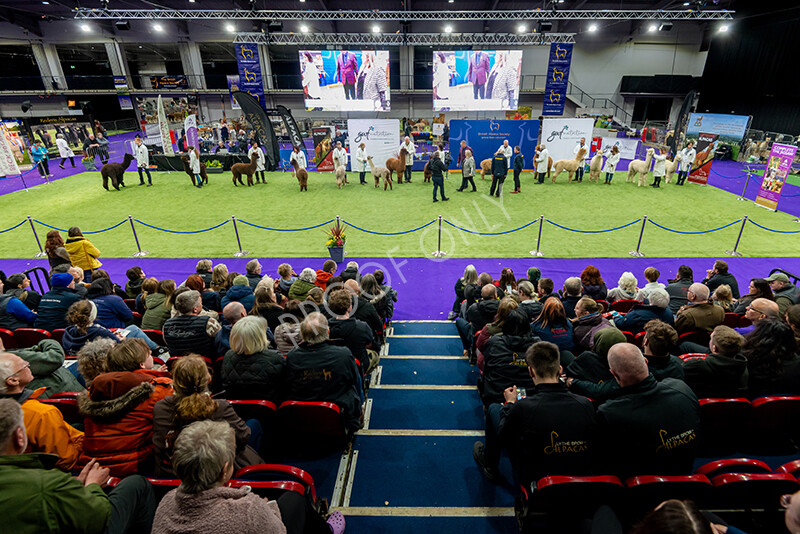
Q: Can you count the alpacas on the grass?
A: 14